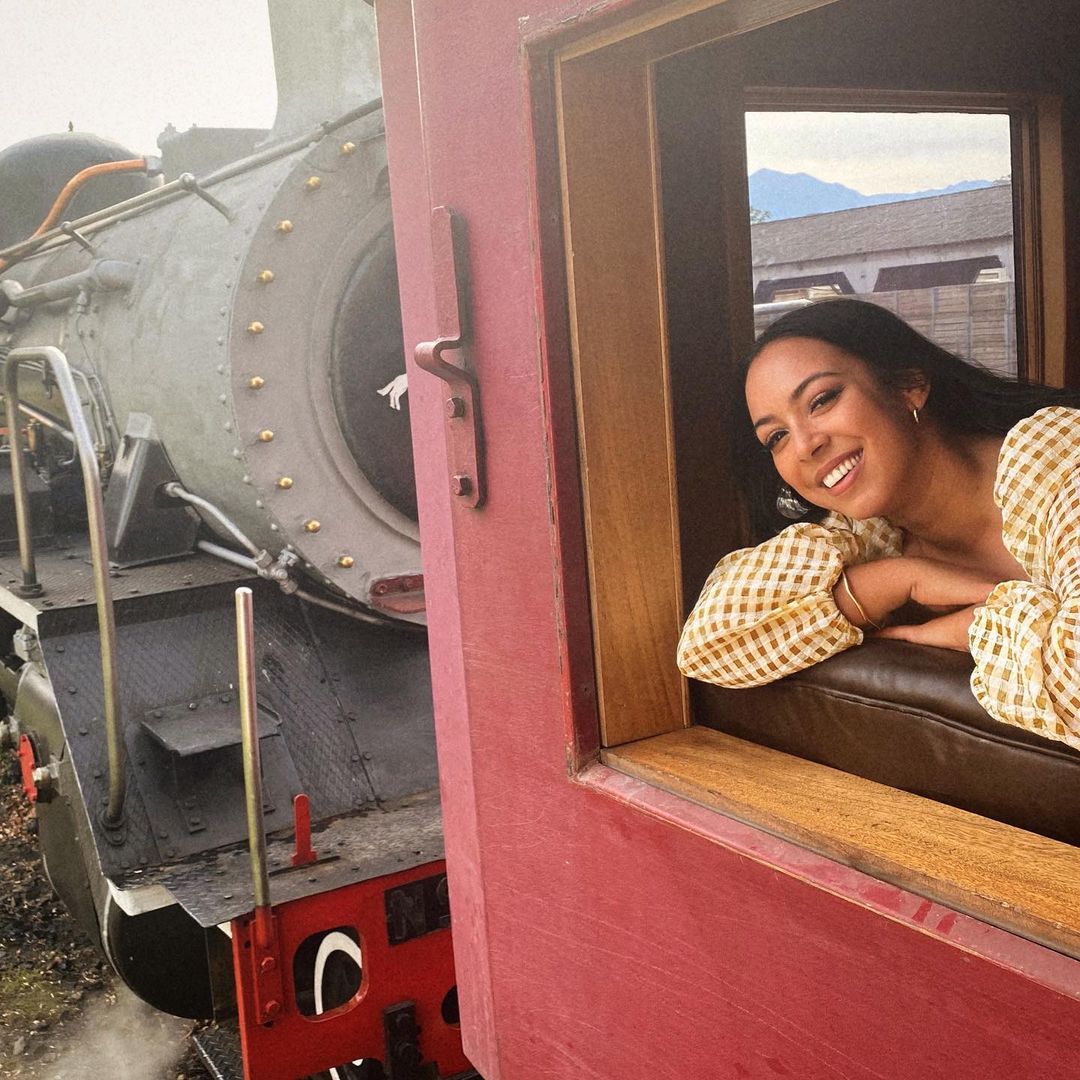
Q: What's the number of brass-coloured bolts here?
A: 10